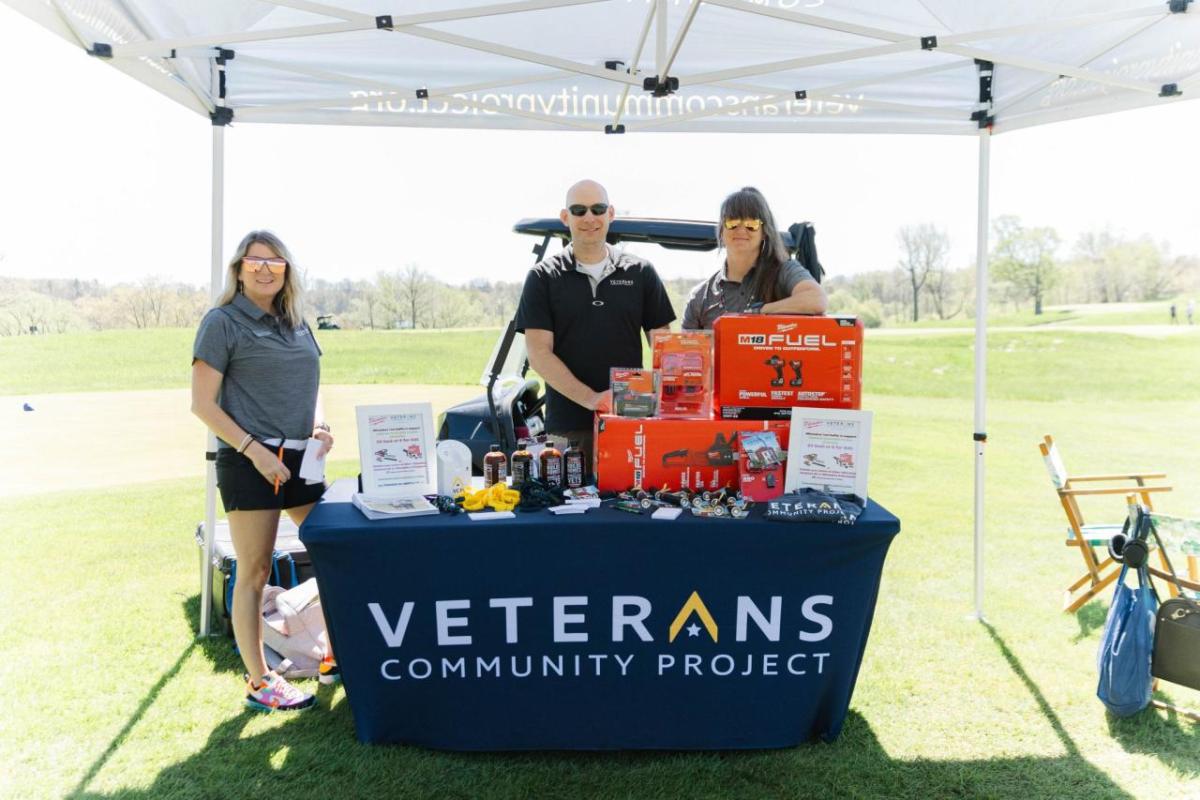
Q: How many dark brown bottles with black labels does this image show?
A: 4